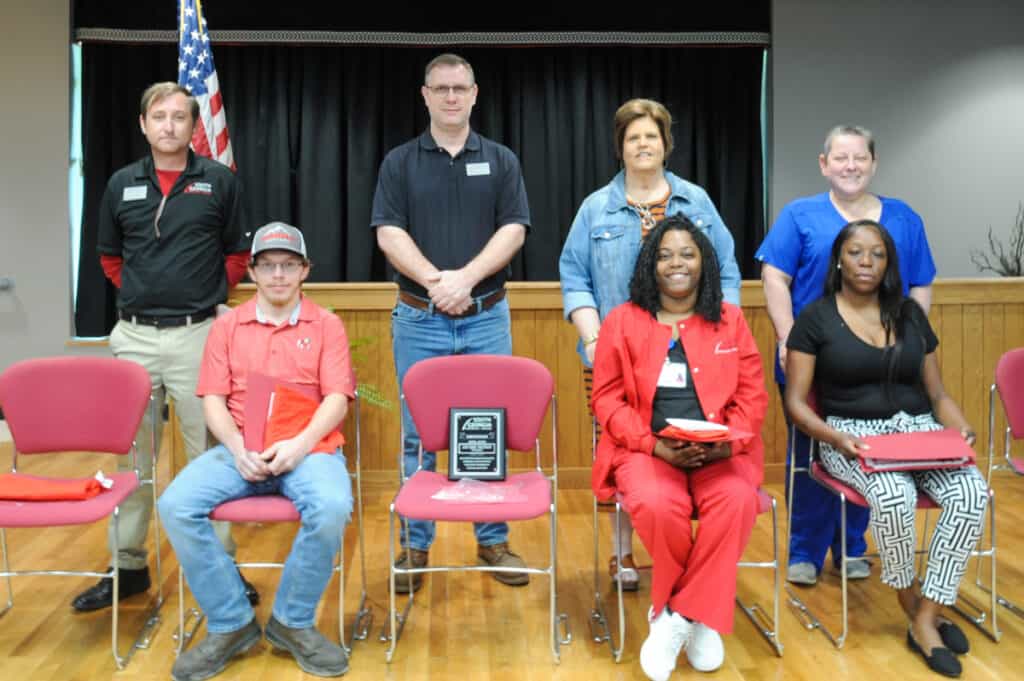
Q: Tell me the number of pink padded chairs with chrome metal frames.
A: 6